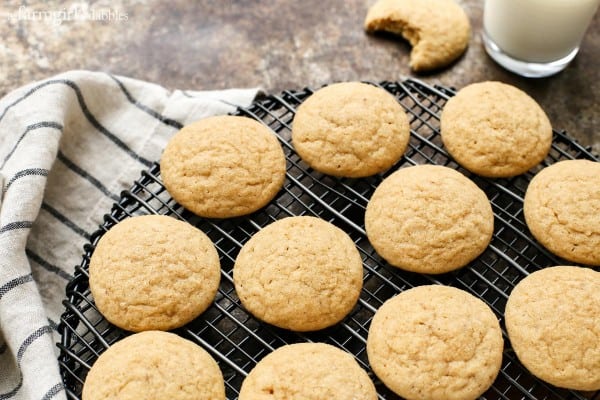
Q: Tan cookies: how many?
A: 12